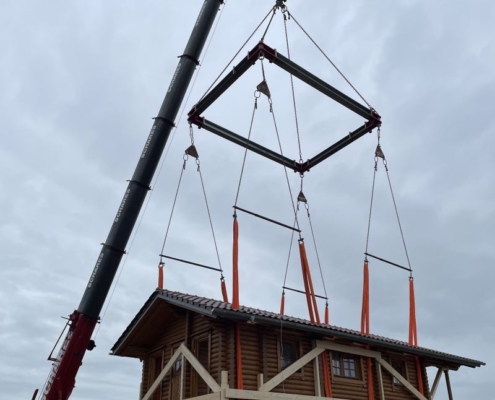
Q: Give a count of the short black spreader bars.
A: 4